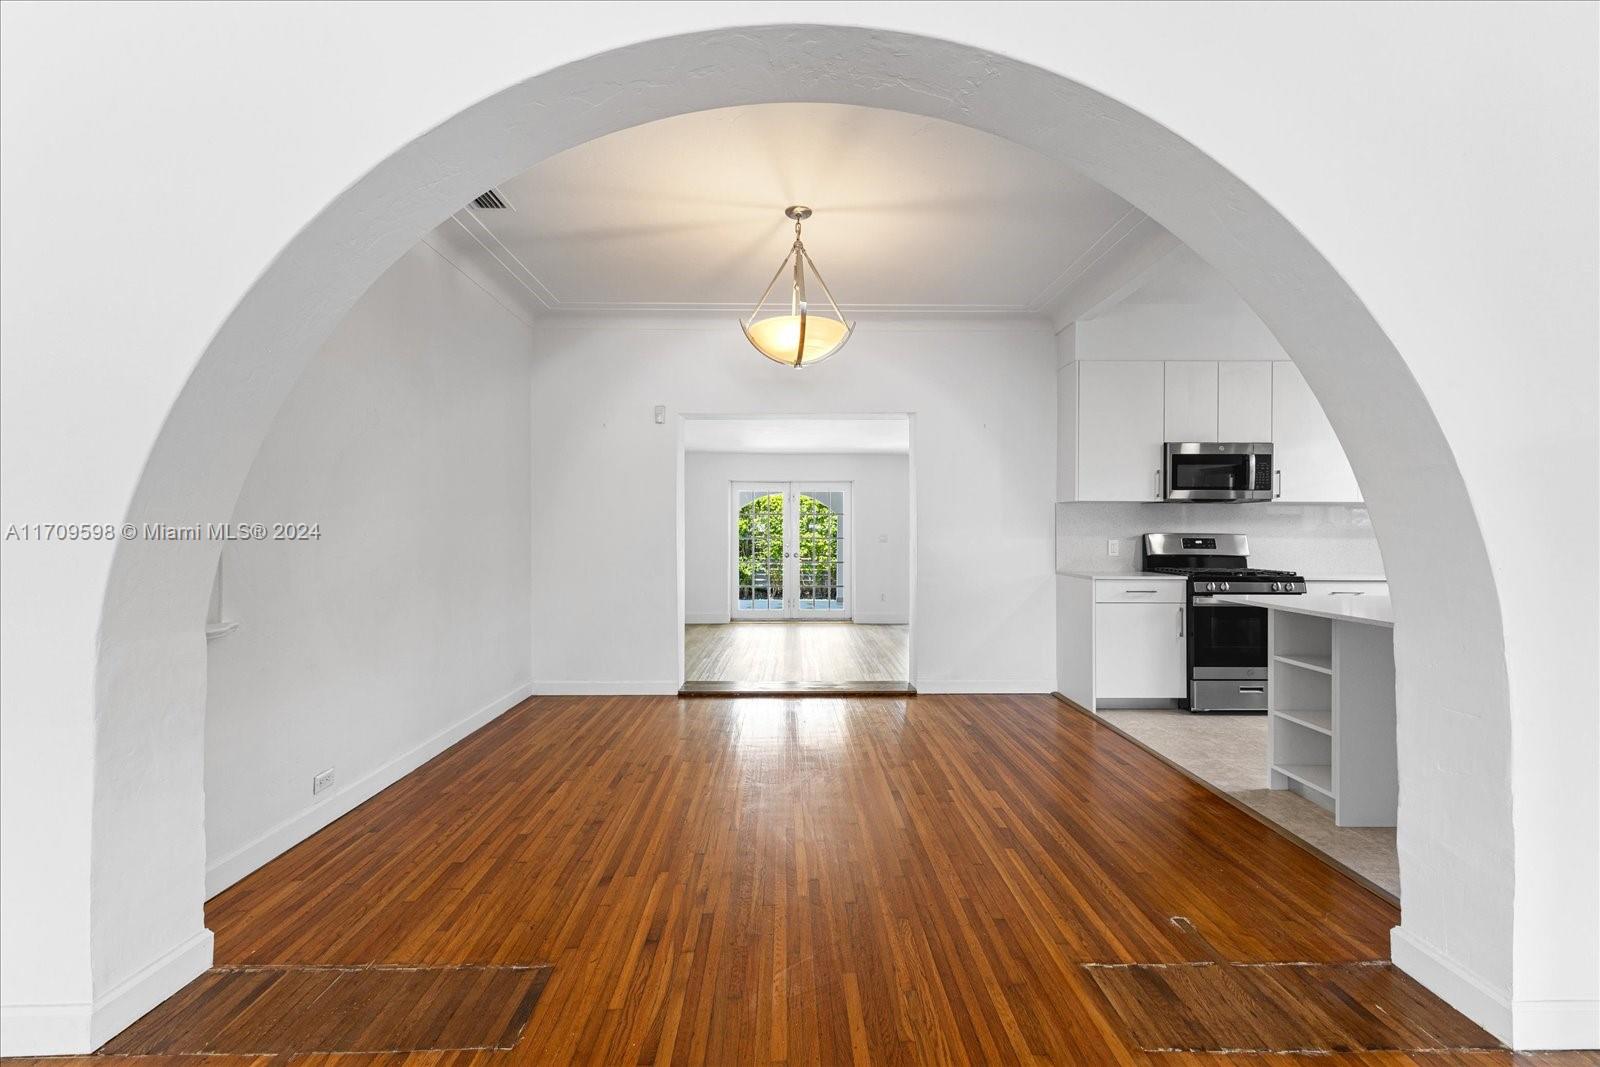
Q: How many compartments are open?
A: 3